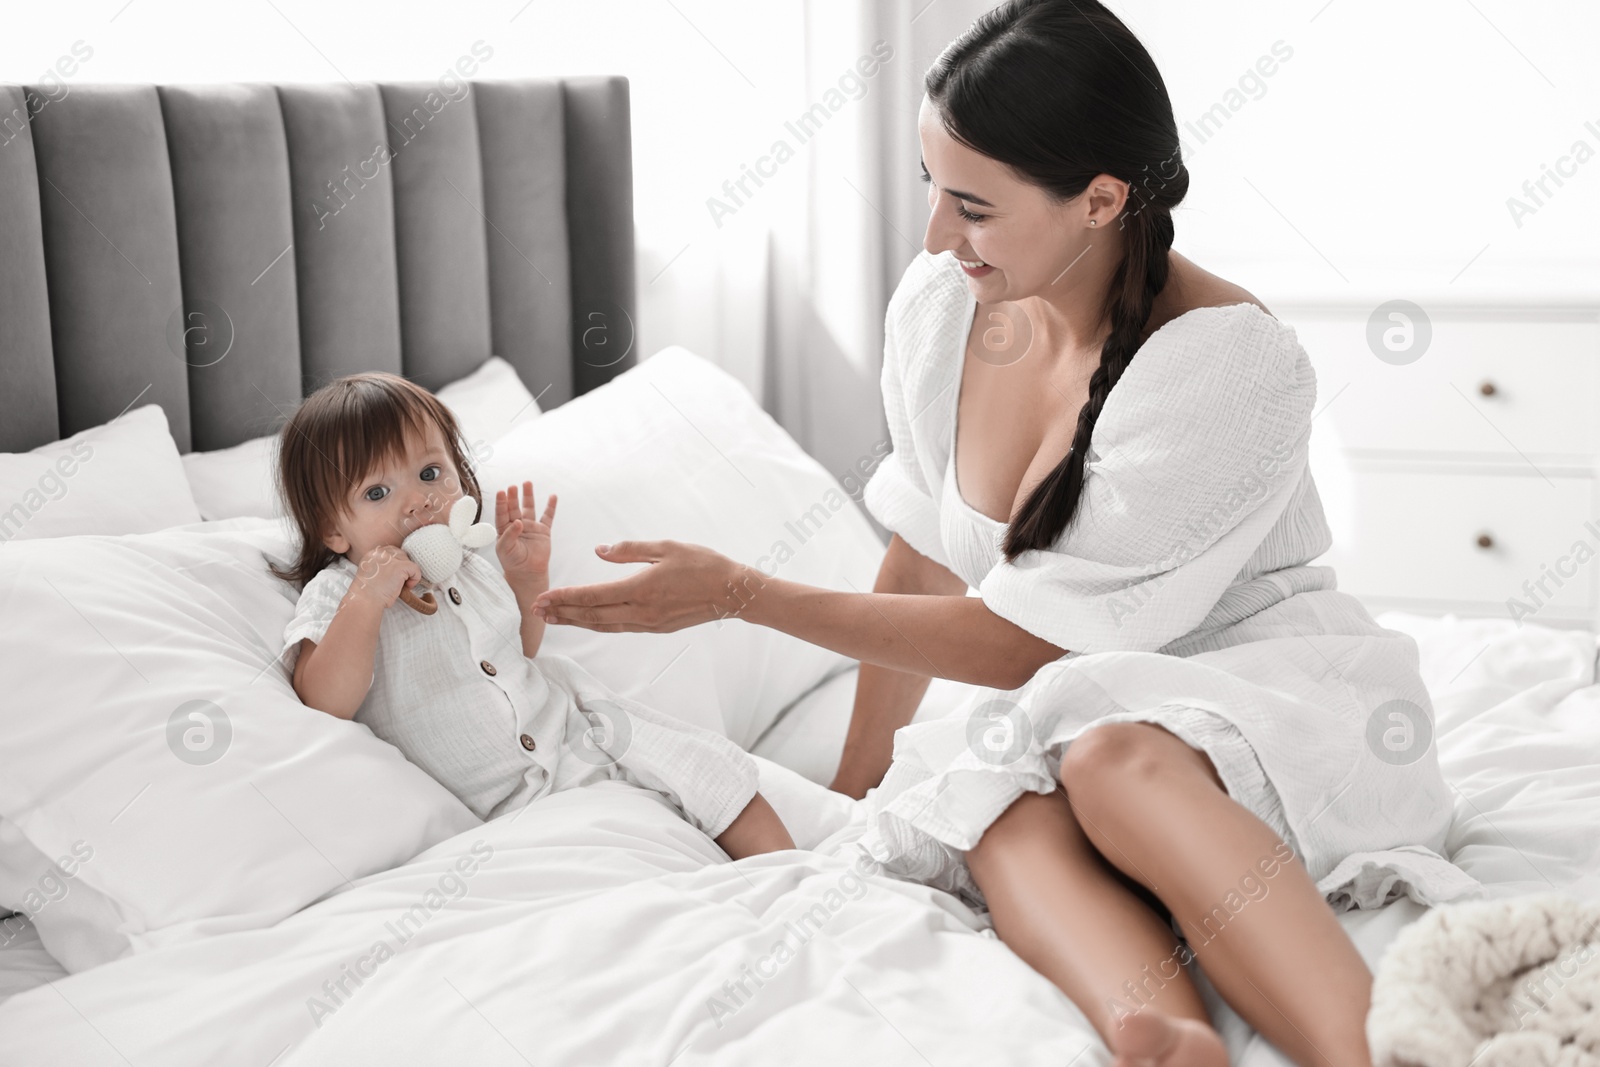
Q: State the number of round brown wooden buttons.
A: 3